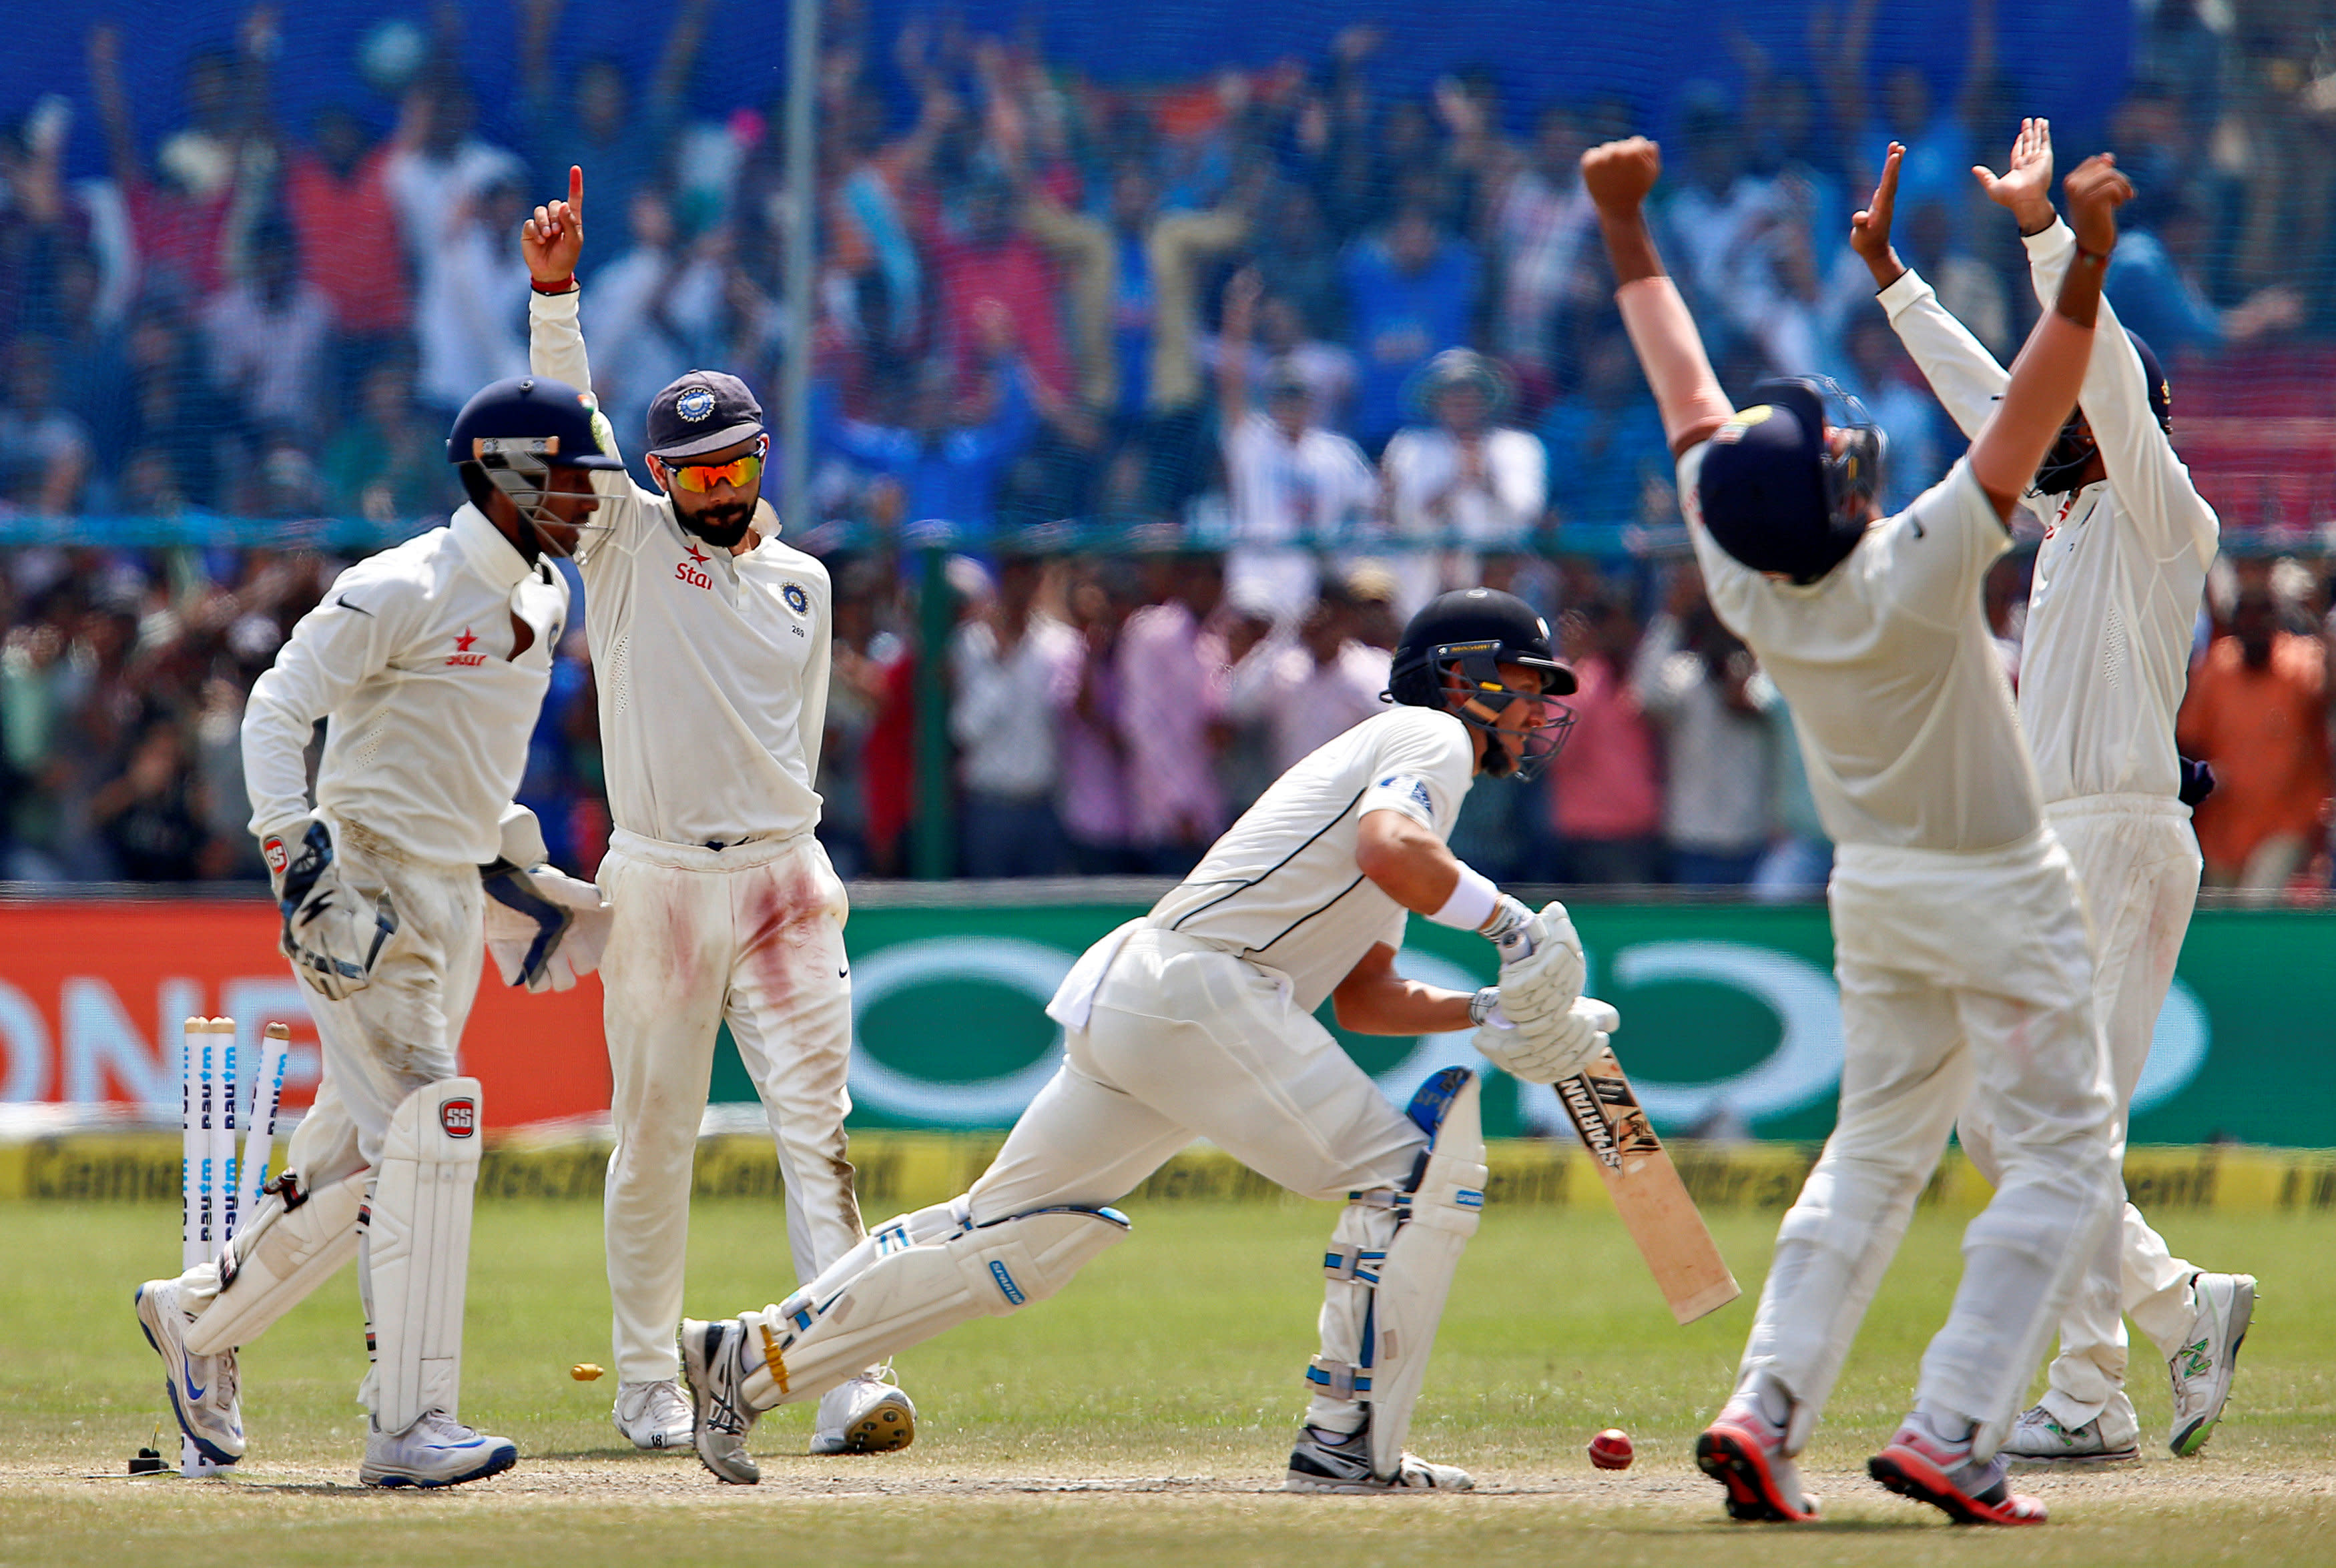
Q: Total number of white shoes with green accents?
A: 2